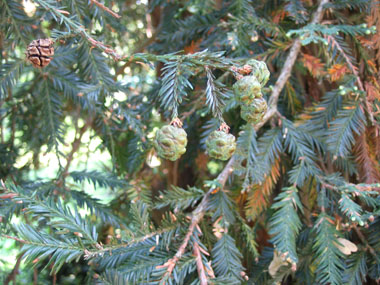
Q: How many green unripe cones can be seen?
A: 5